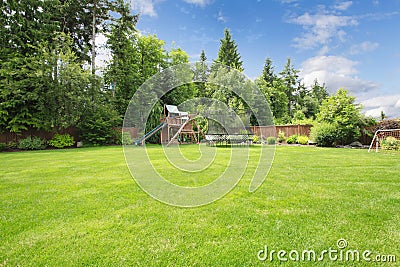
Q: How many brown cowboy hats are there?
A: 0